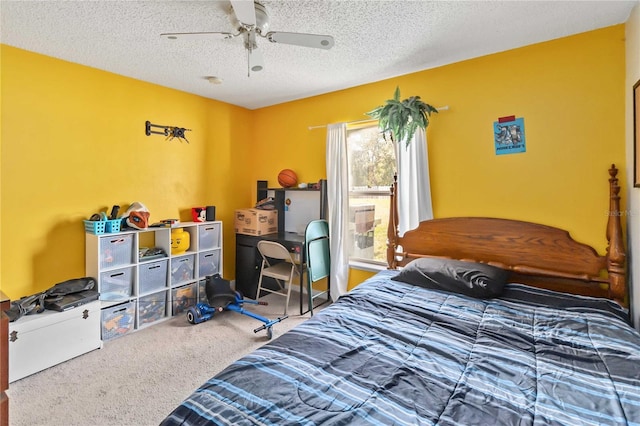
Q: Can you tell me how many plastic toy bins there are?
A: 10